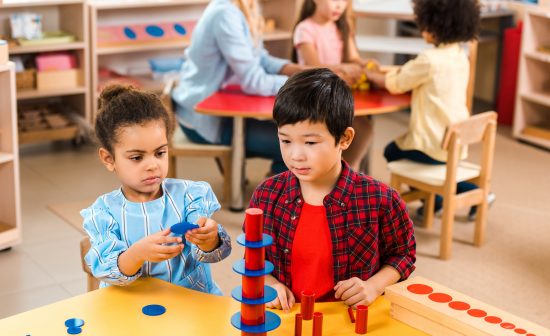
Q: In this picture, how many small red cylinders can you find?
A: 5